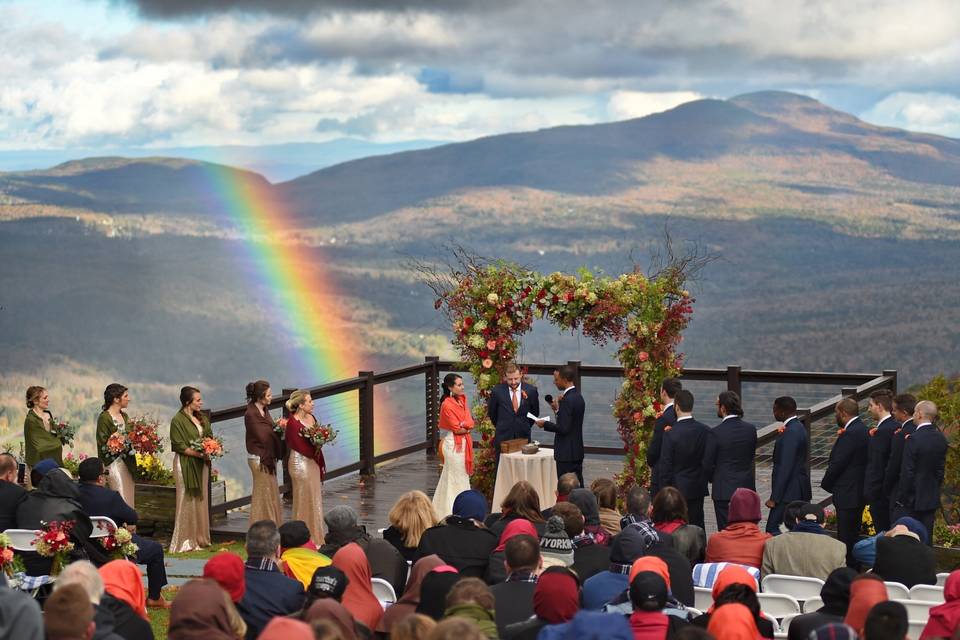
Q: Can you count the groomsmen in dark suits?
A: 8